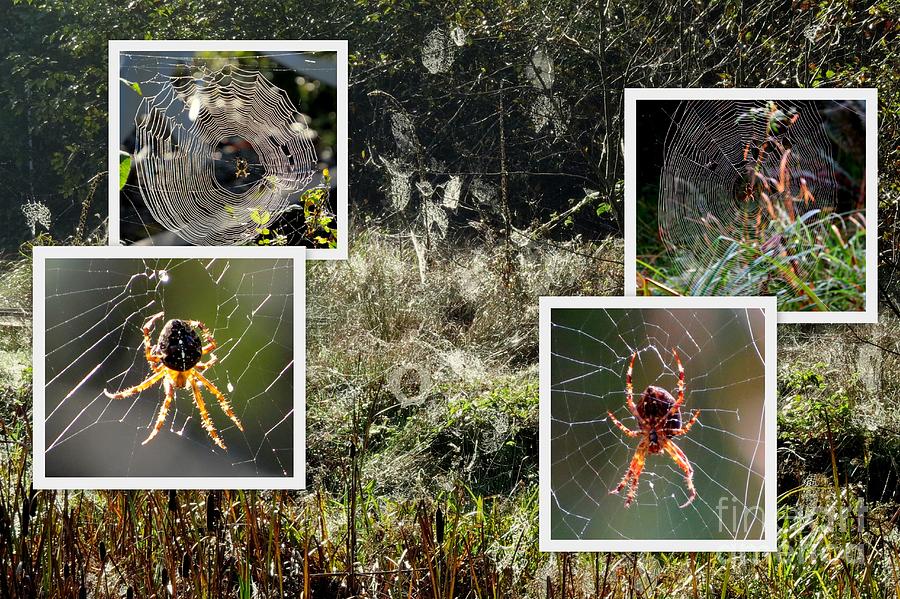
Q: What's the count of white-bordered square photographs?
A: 4